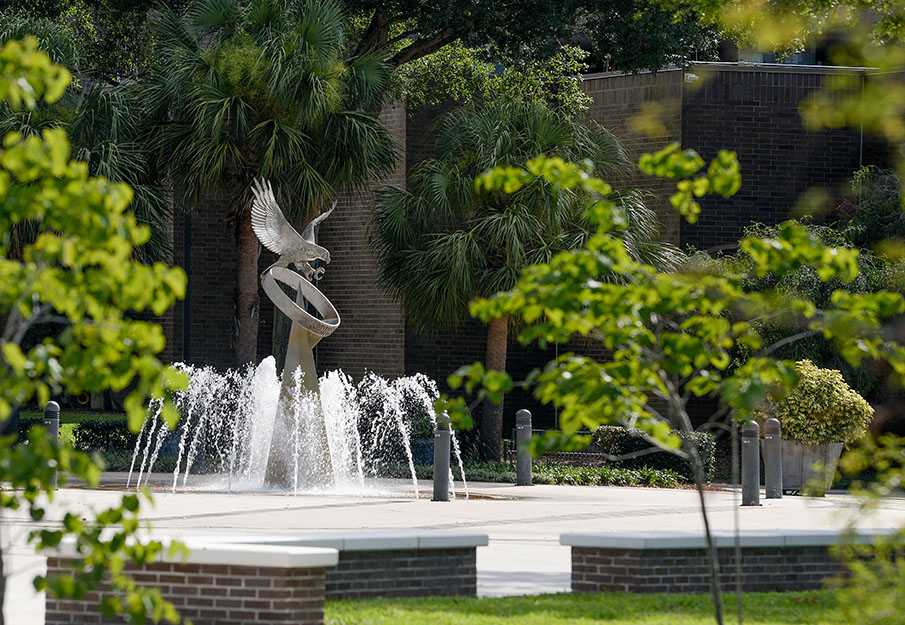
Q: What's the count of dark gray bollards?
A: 5